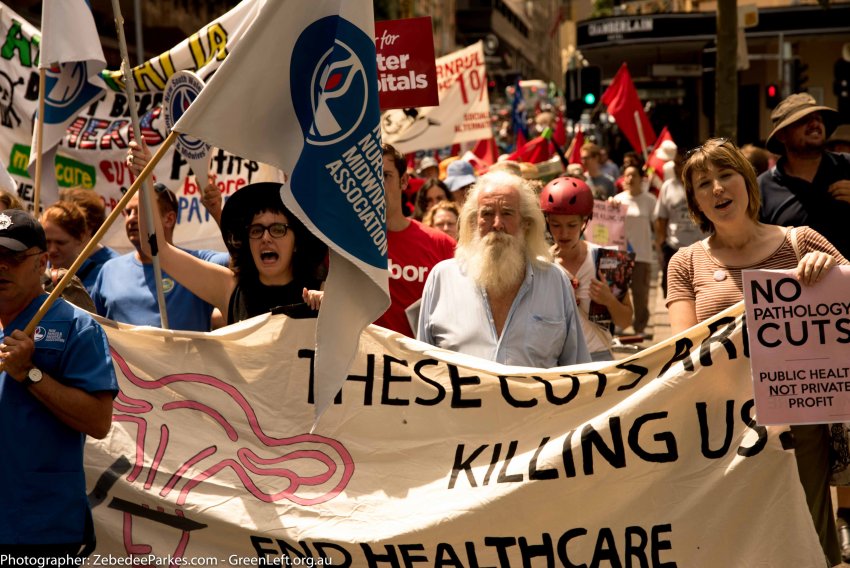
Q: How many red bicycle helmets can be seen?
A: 1